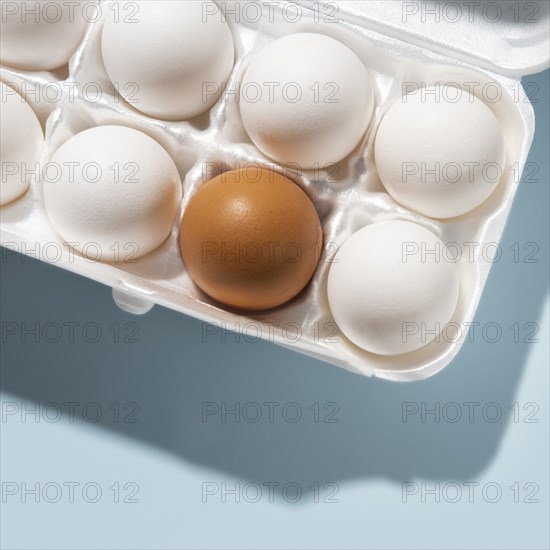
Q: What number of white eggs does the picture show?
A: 7